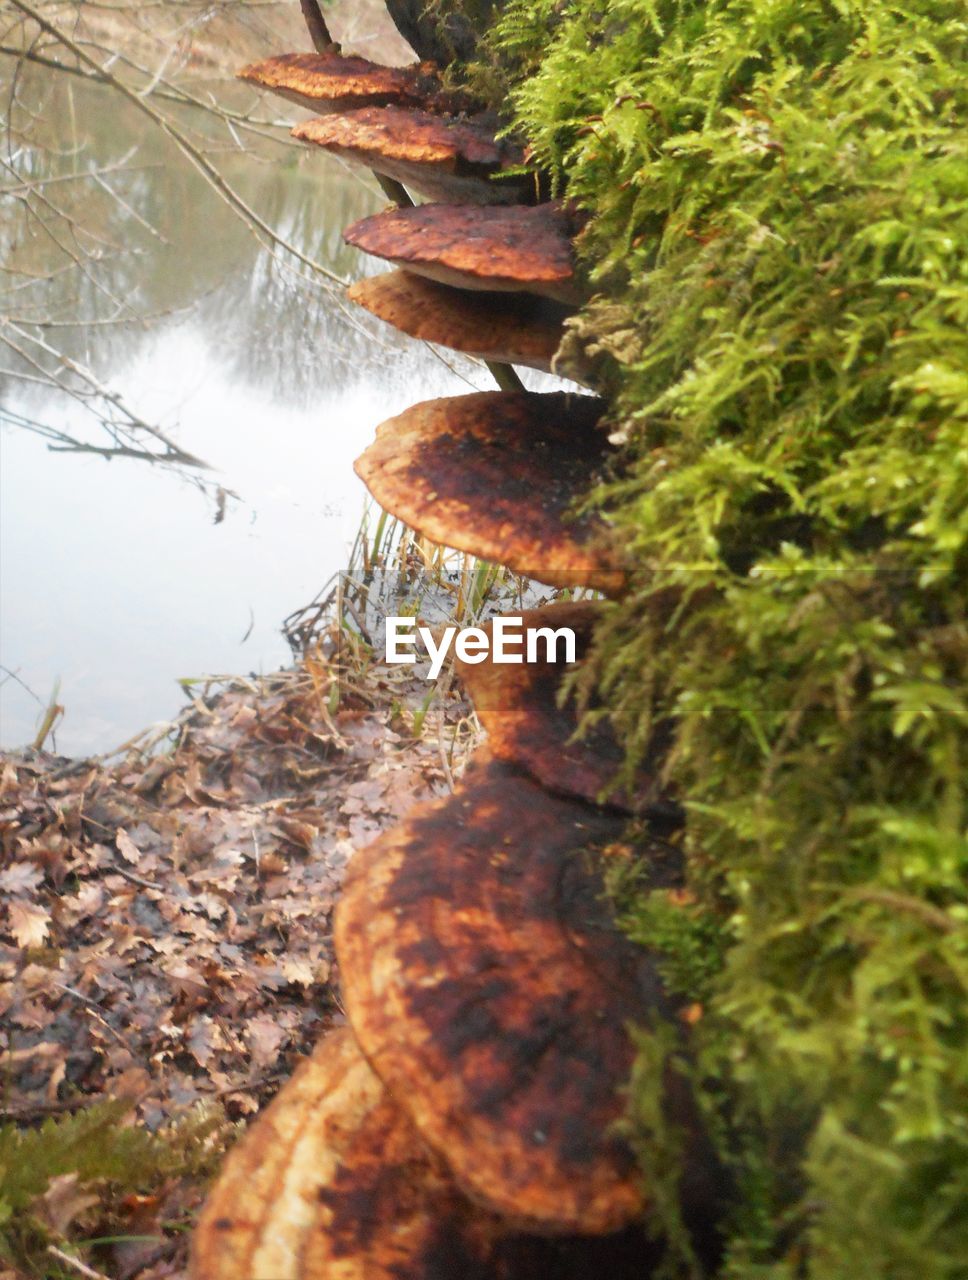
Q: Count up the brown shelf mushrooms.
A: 8